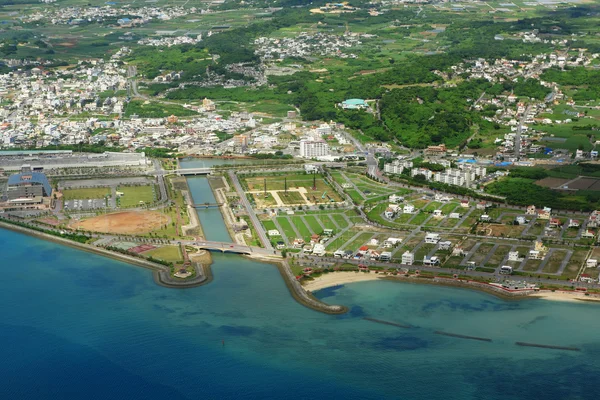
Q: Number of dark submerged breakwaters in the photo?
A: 3